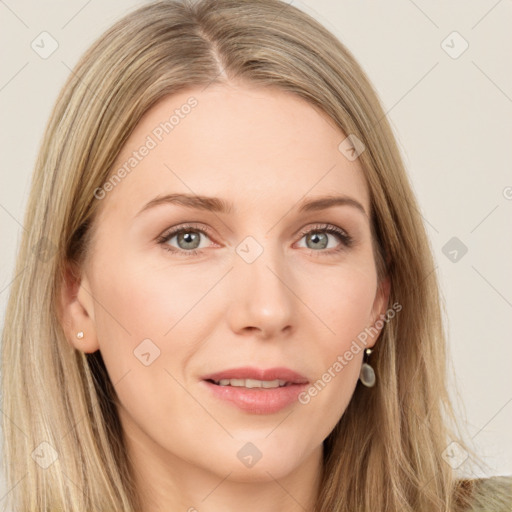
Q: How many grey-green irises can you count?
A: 2